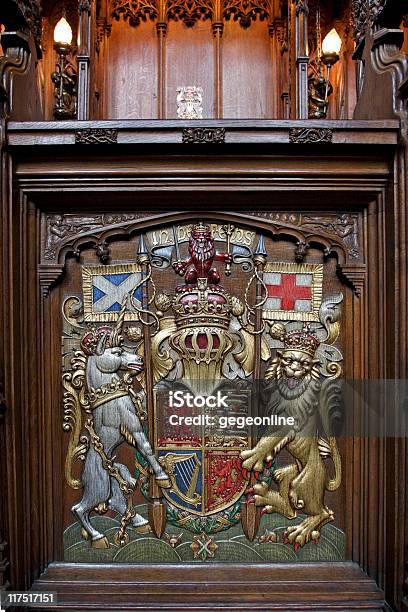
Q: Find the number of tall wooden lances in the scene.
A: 2